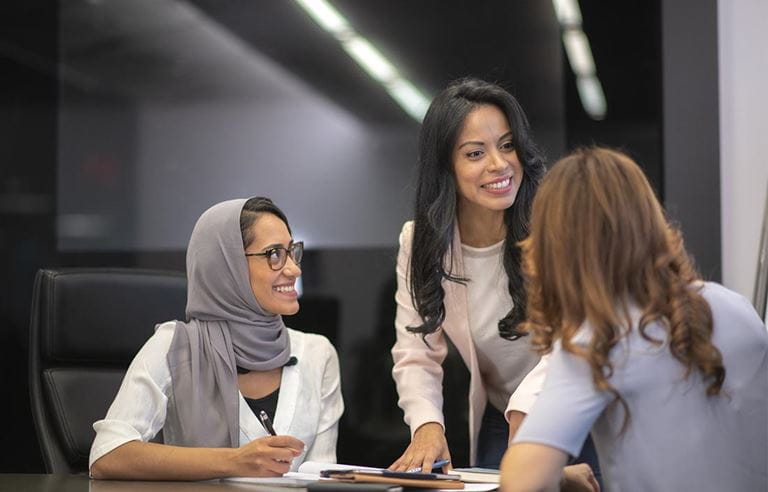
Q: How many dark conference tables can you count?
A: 1